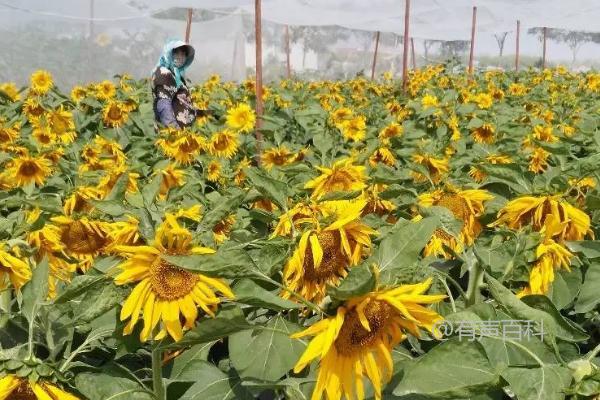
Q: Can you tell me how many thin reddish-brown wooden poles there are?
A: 9